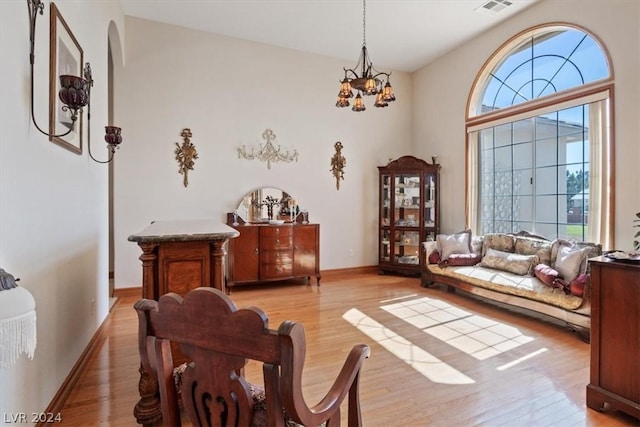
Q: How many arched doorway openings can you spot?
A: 1